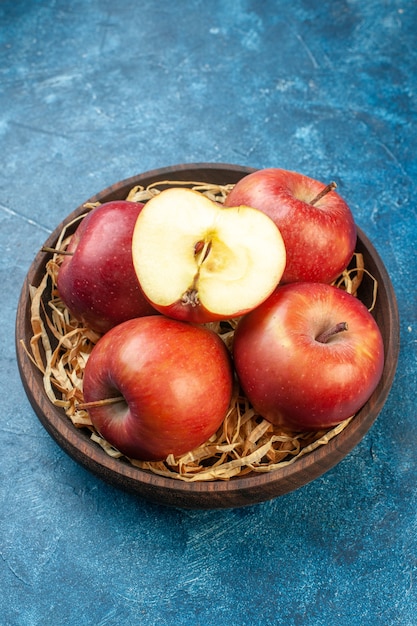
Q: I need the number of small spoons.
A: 0